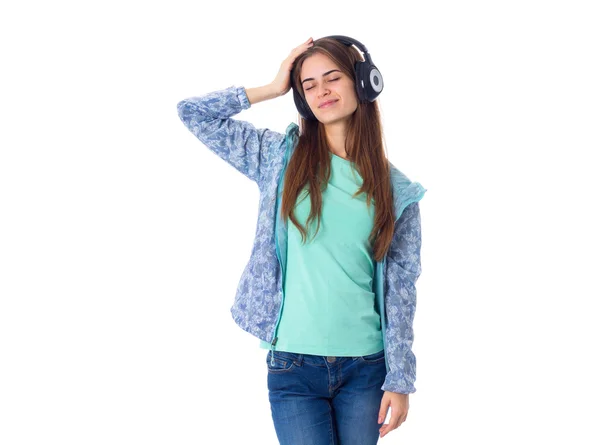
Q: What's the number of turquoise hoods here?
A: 1